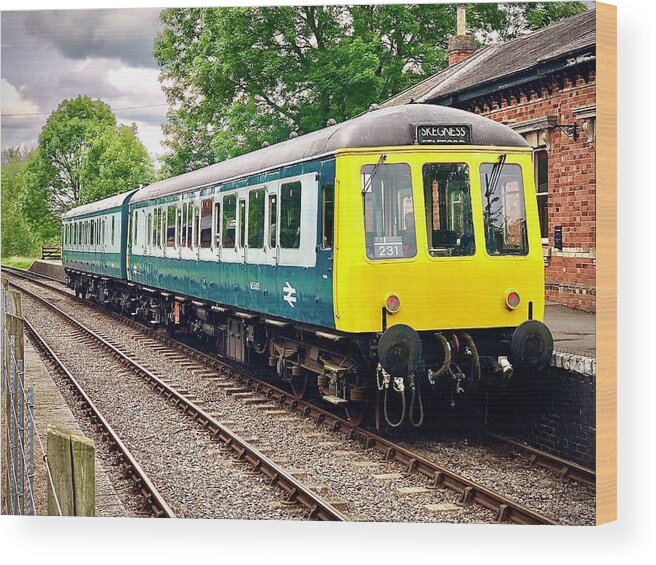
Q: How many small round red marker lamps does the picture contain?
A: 2